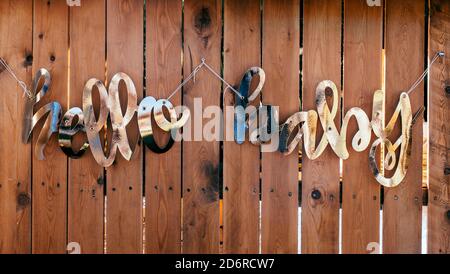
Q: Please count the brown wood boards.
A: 12